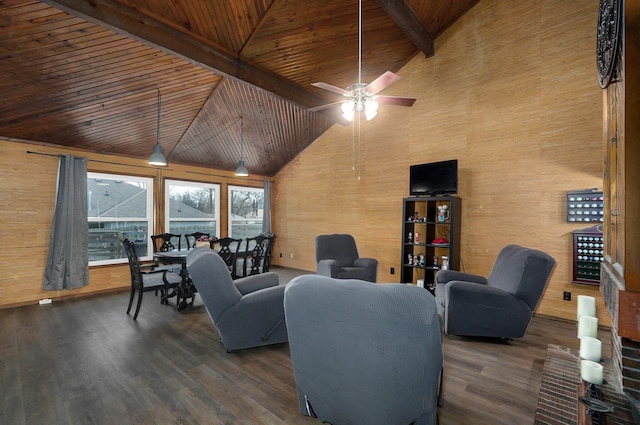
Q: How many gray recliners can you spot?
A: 4